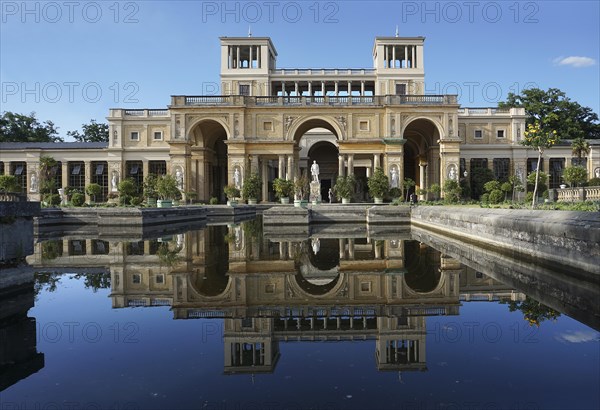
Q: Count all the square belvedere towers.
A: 2